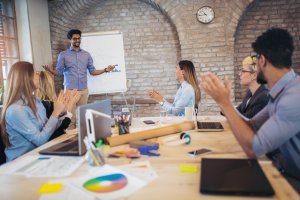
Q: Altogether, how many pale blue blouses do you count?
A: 2